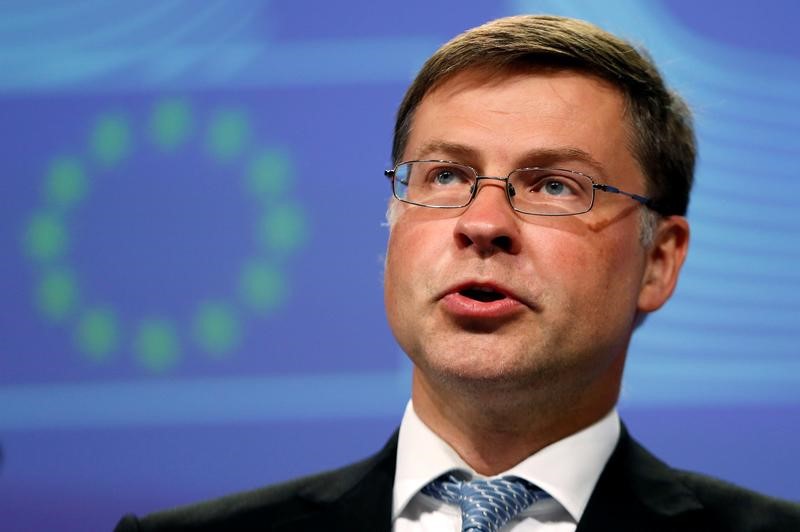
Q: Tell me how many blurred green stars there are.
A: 12